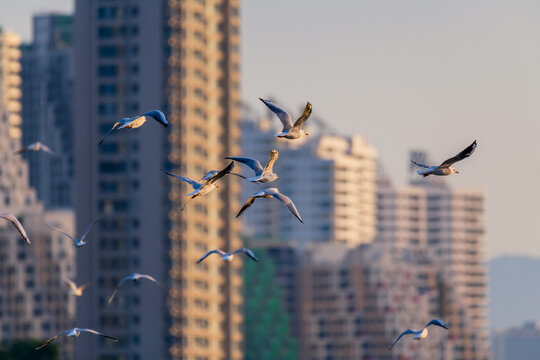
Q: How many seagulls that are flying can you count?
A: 15